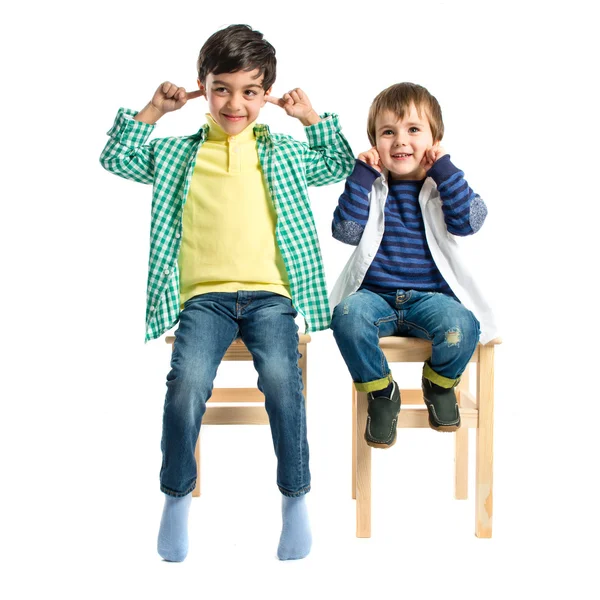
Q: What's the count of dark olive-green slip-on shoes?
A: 2